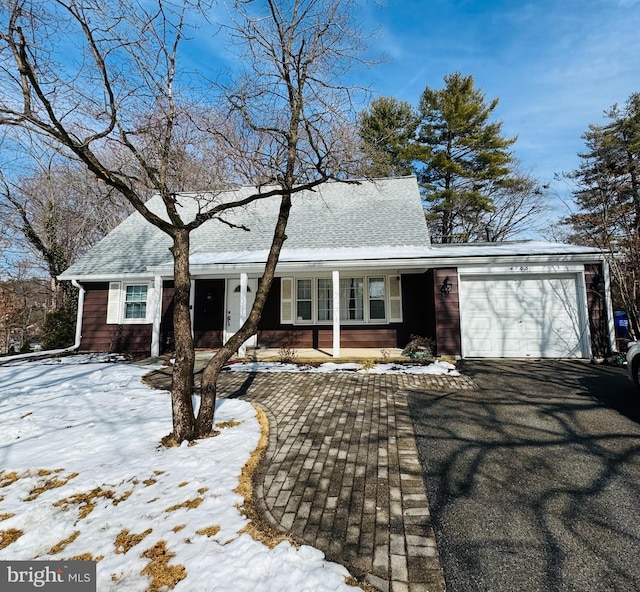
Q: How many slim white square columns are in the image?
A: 3